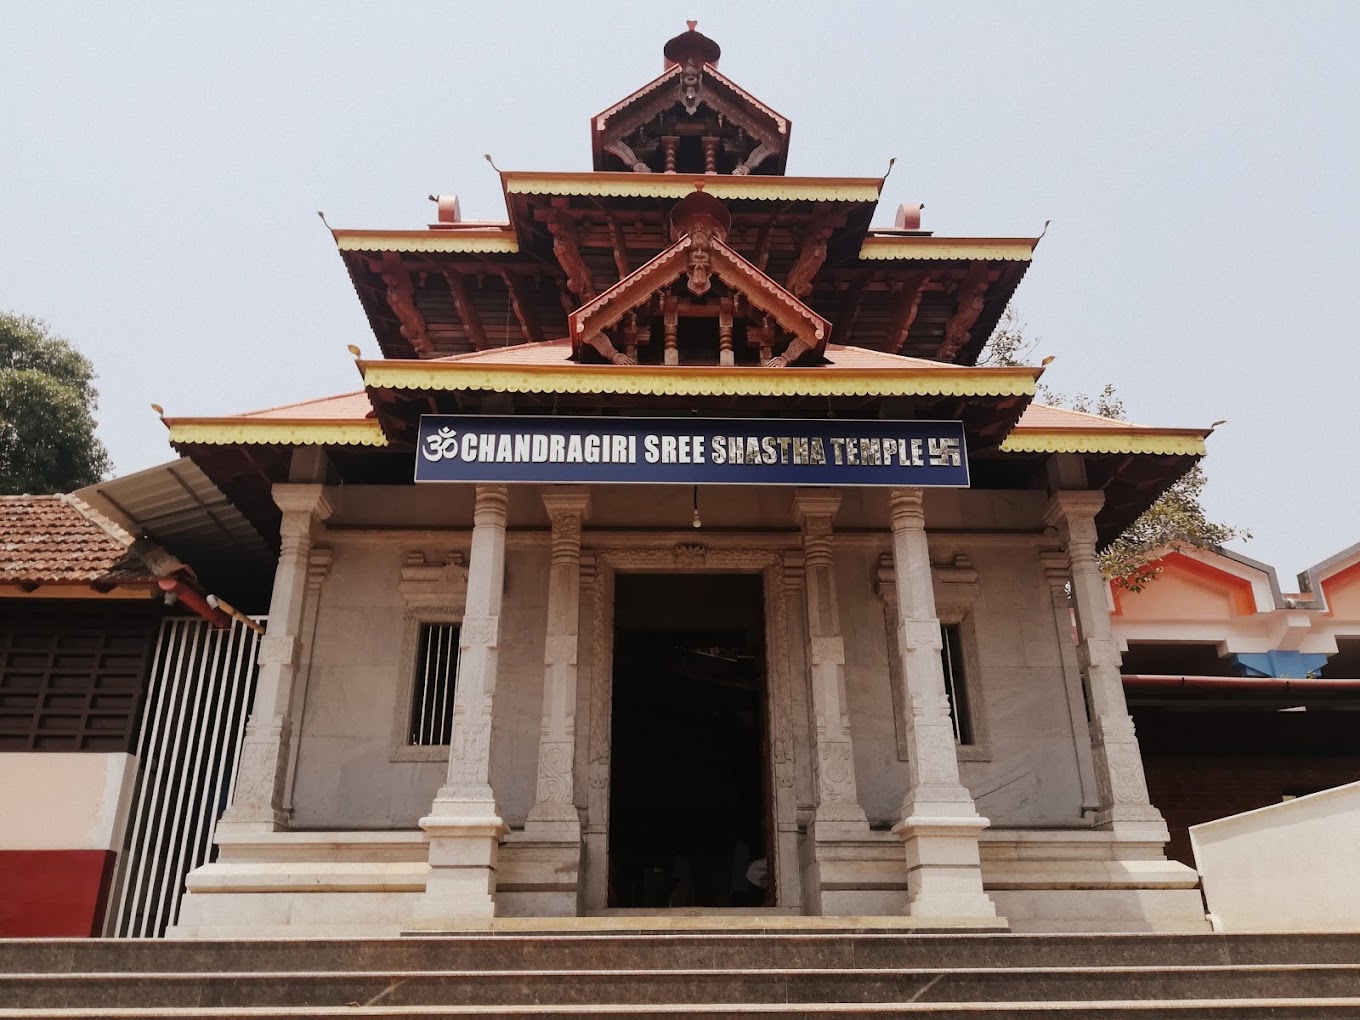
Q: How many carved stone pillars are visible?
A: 6